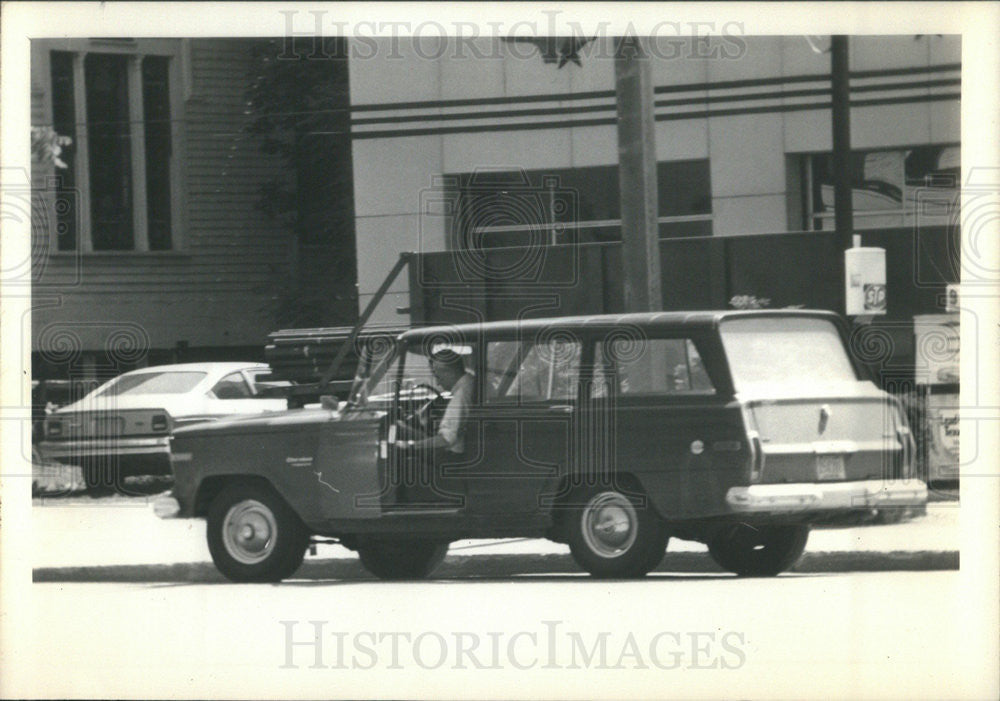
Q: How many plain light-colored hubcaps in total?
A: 2